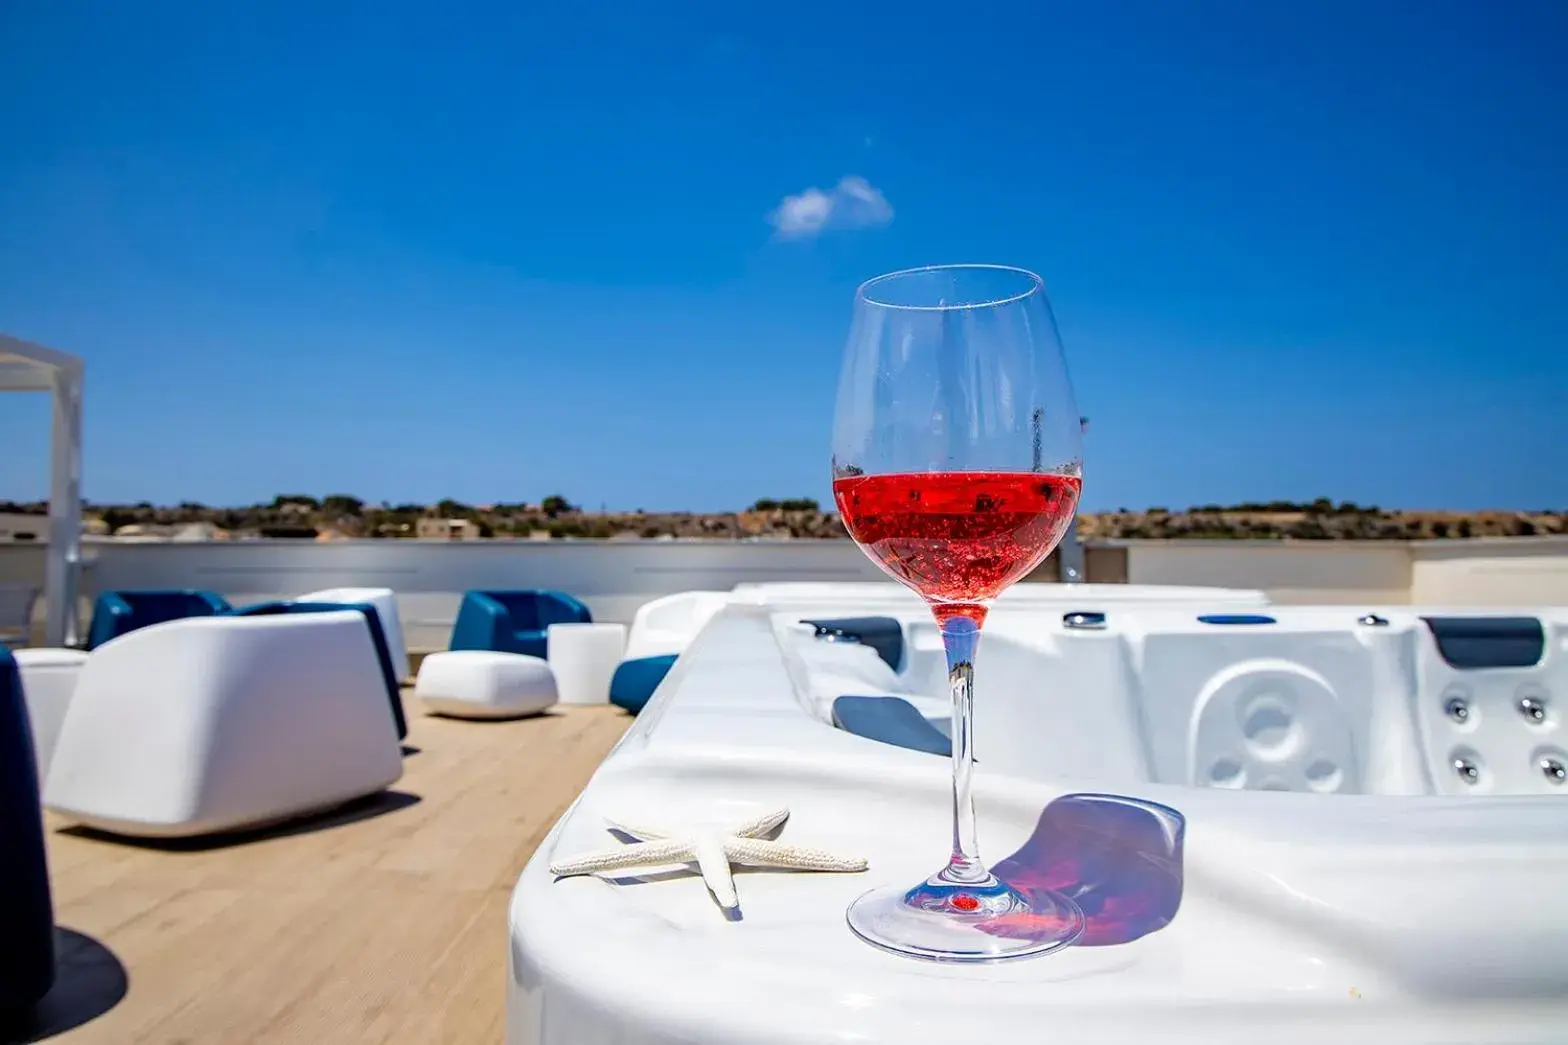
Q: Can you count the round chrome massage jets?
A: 4